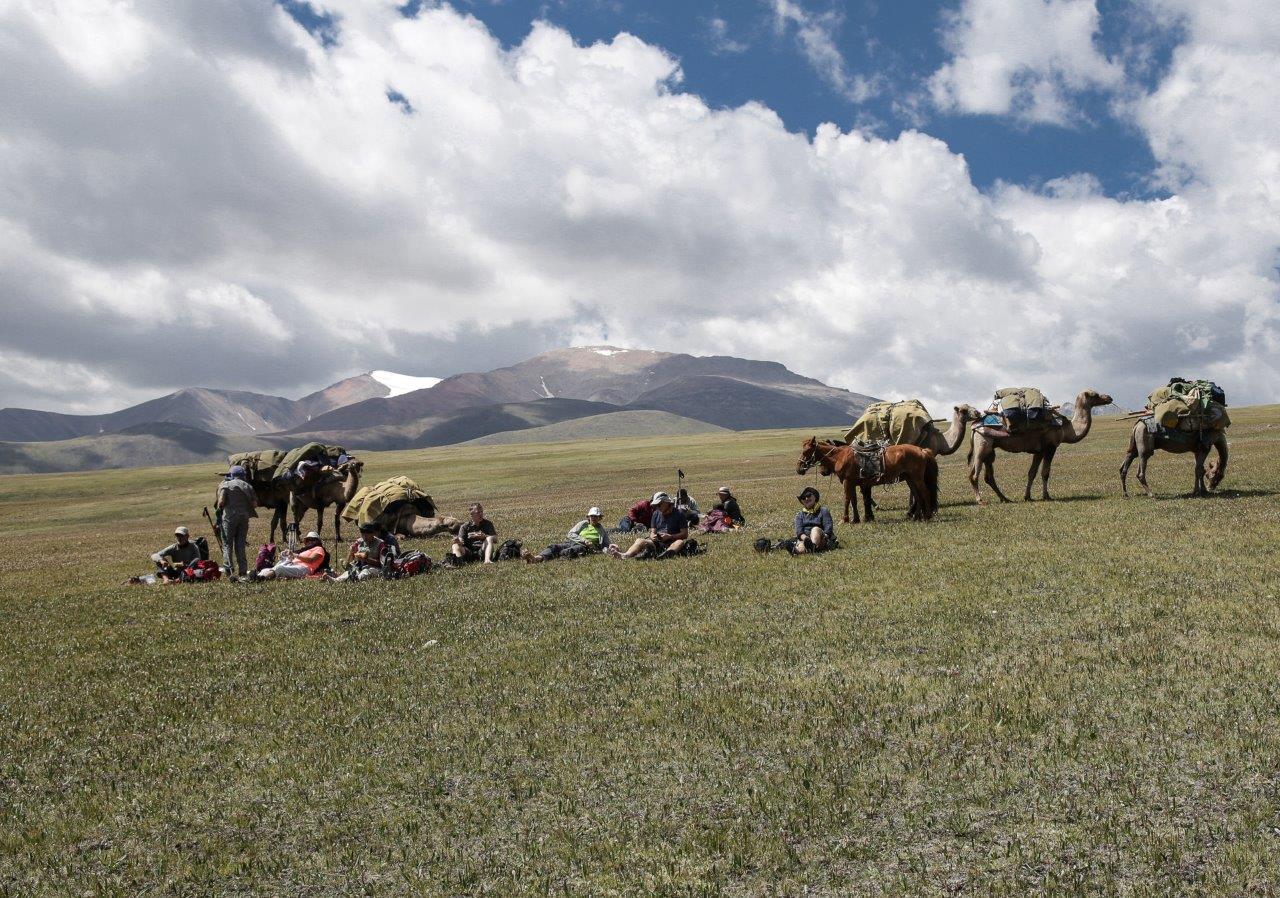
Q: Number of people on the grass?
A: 11